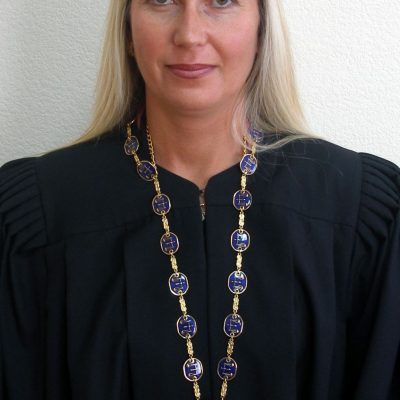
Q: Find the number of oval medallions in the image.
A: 14